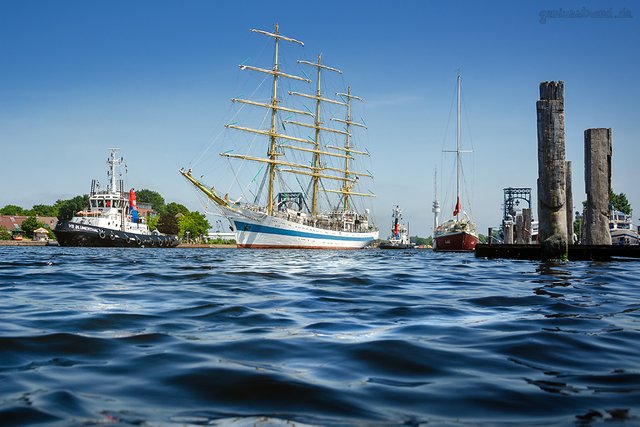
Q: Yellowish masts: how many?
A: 3